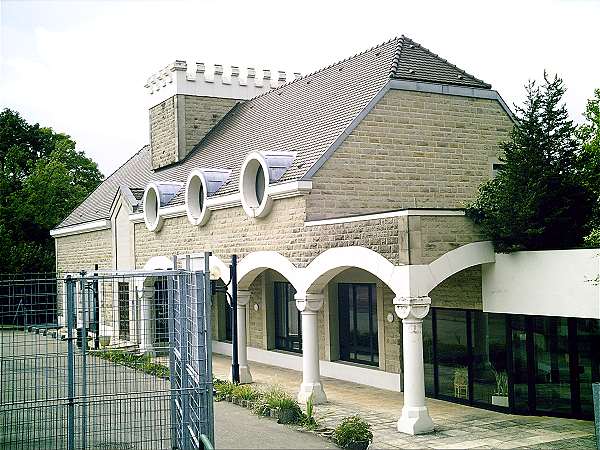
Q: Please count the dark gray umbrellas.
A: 0